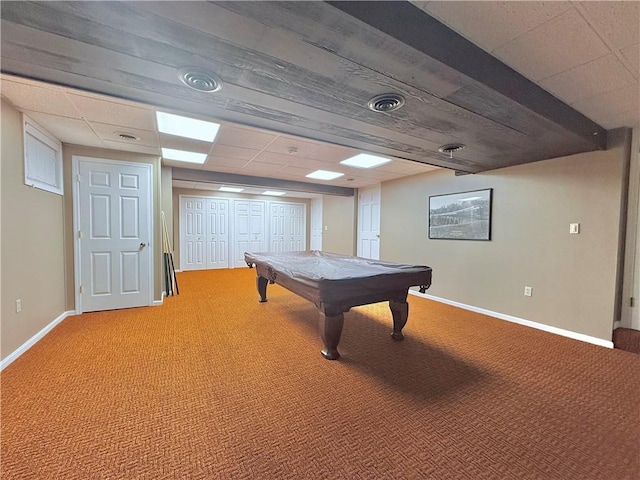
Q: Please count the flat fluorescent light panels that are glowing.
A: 6